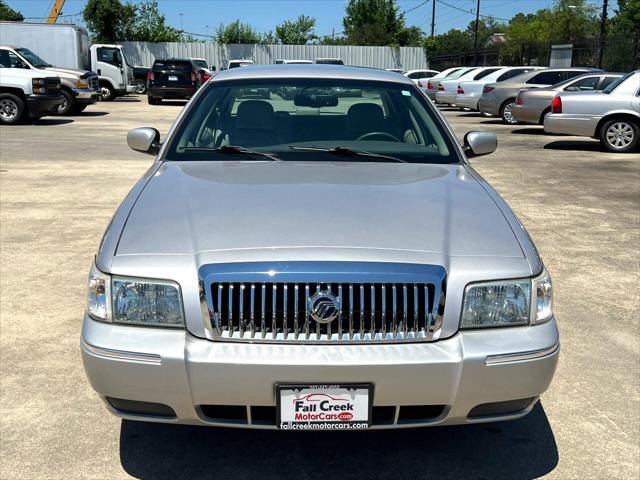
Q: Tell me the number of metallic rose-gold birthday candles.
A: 0